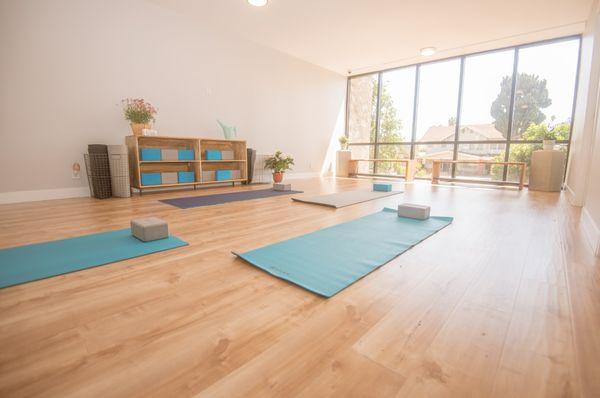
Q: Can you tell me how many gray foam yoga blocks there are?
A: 8